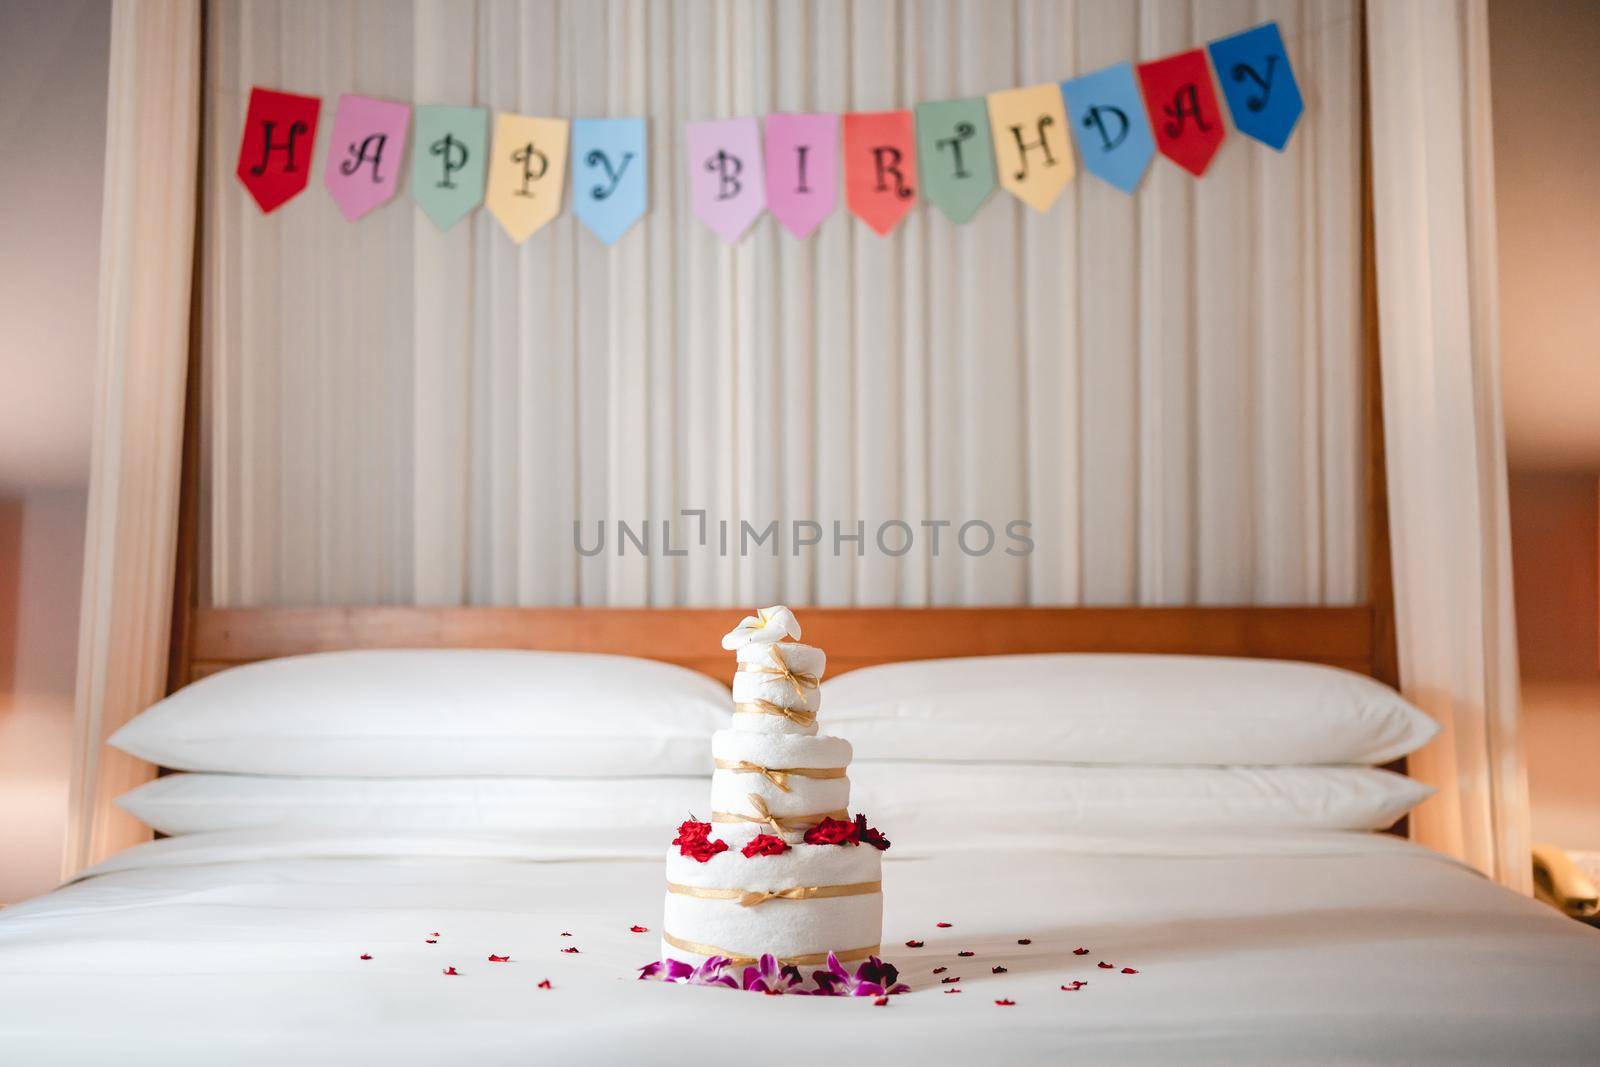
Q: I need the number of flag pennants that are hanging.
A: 13